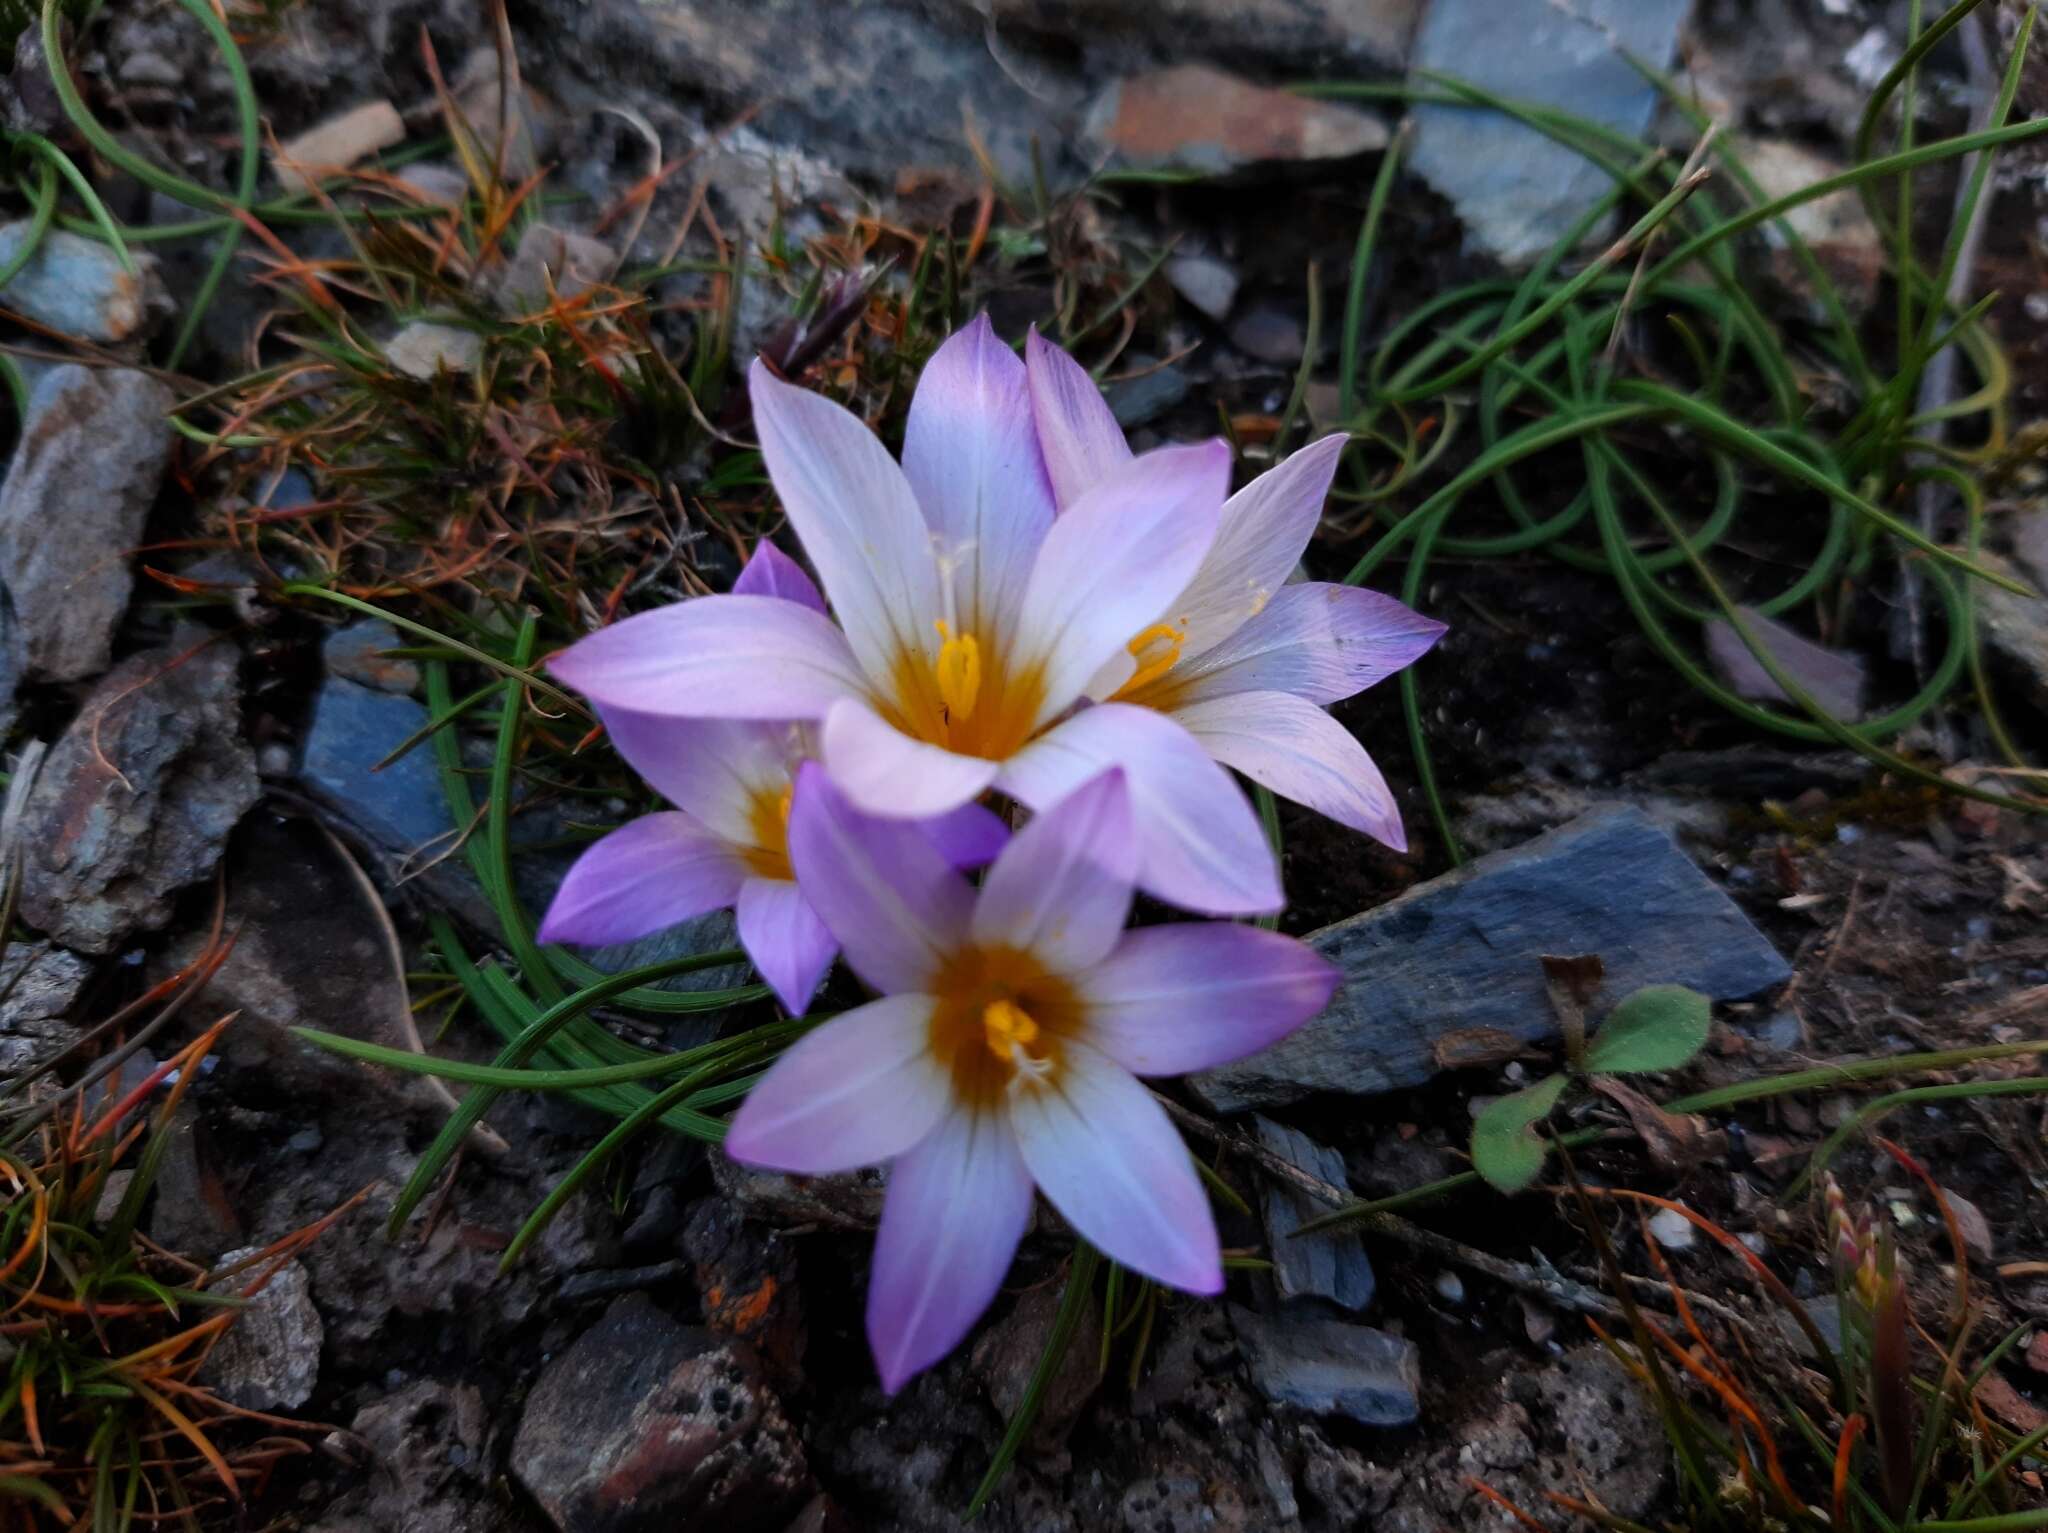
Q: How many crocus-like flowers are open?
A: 4